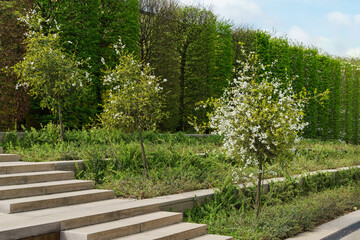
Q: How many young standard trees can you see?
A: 3